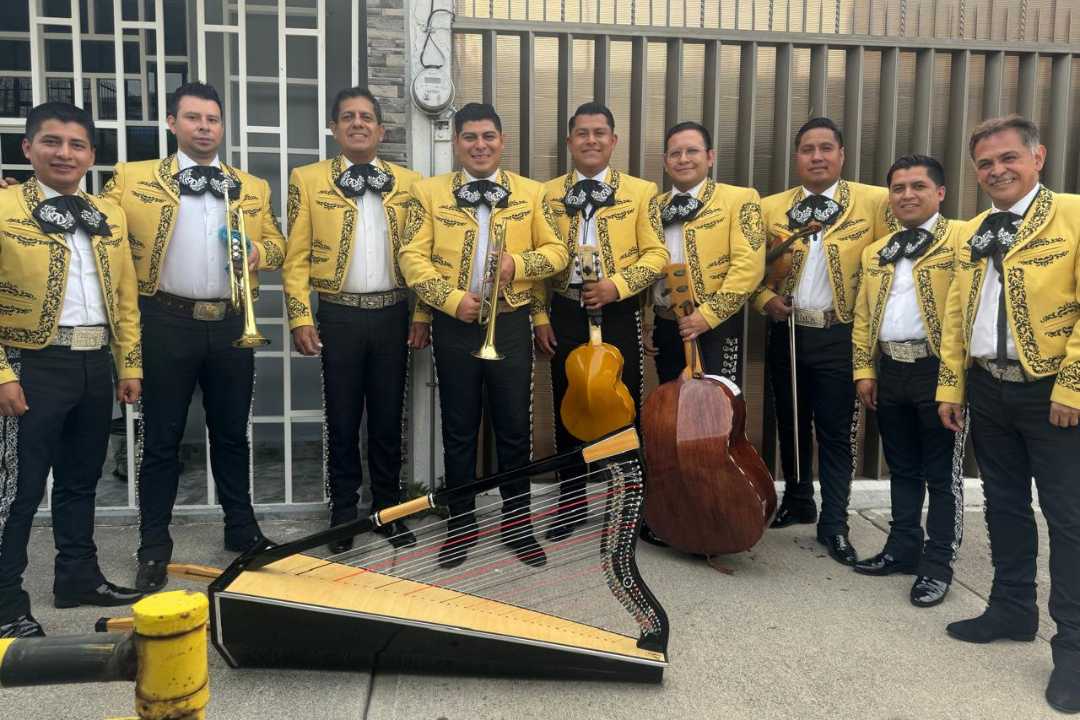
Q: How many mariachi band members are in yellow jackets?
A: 9